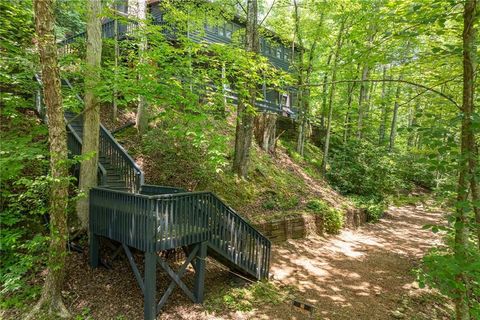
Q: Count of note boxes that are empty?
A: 0